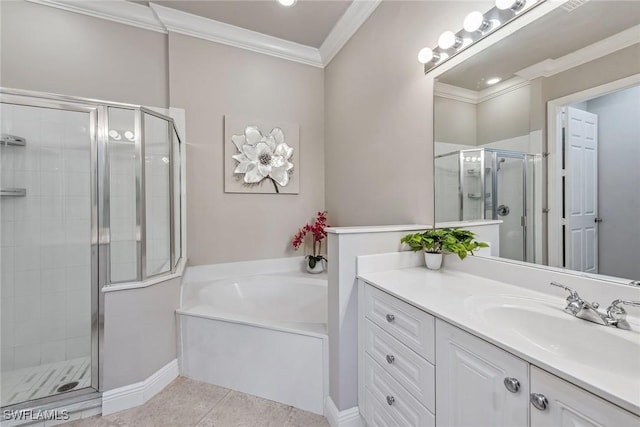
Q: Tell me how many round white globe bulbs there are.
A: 4